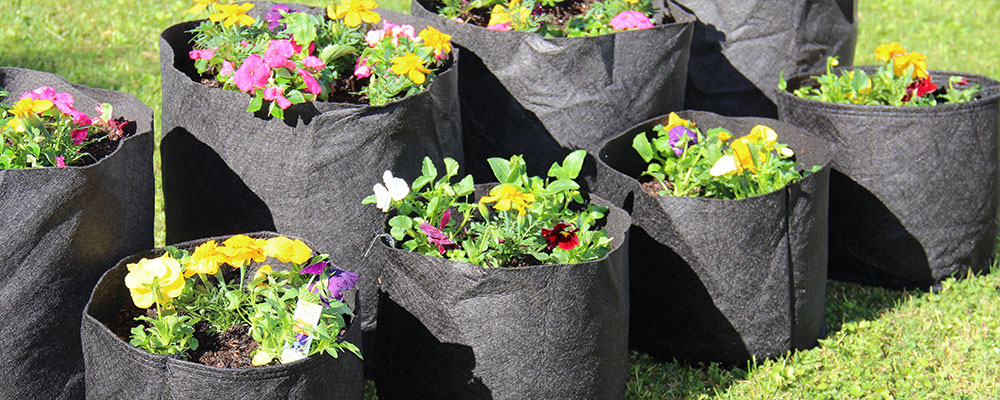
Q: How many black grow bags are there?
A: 8